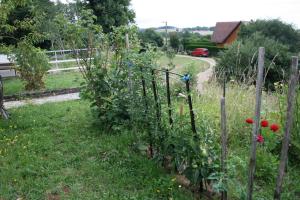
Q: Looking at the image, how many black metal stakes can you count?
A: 4